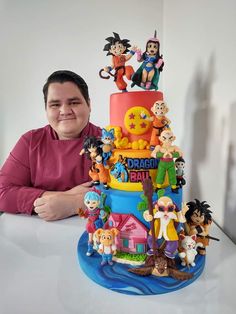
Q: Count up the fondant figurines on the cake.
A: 13